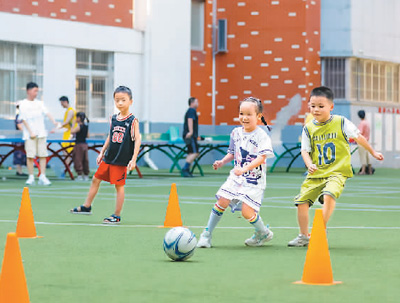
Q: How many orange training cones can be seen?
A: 4